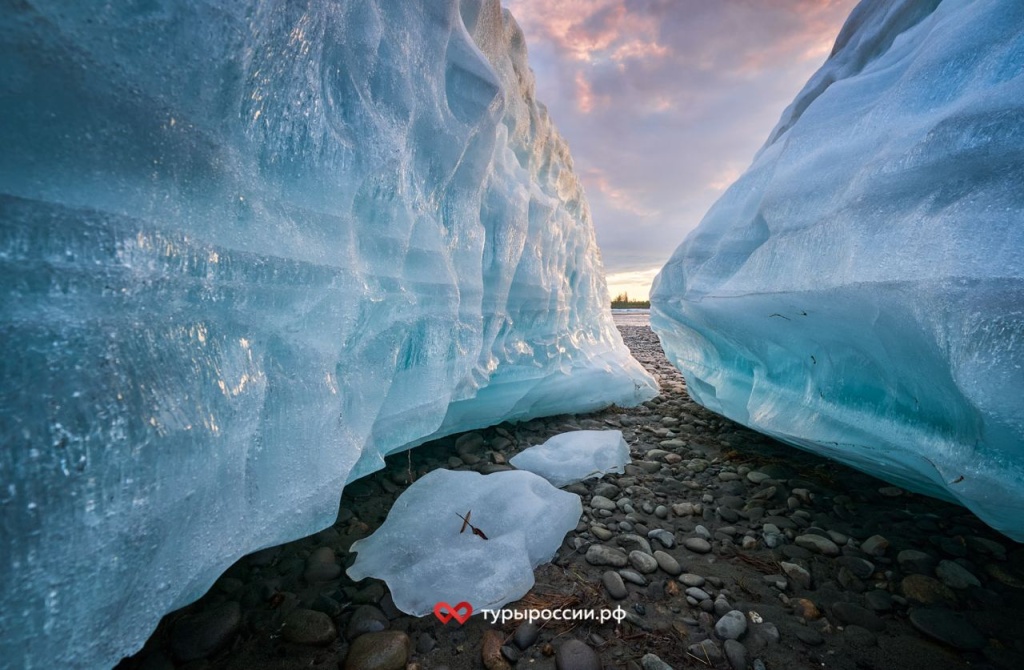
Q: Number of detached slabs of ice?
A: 2